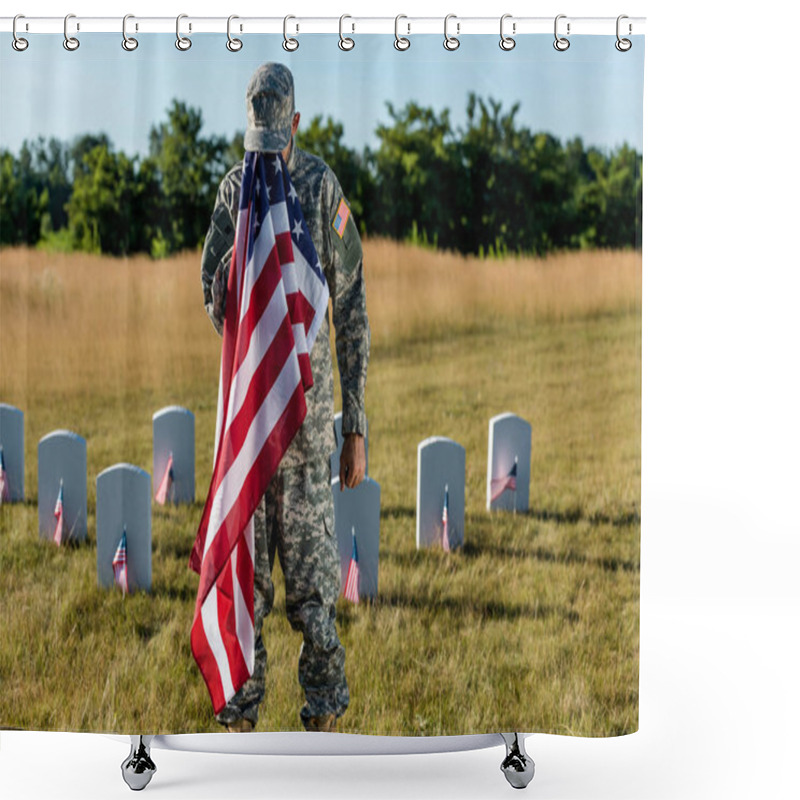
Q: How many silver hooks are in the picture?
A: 12